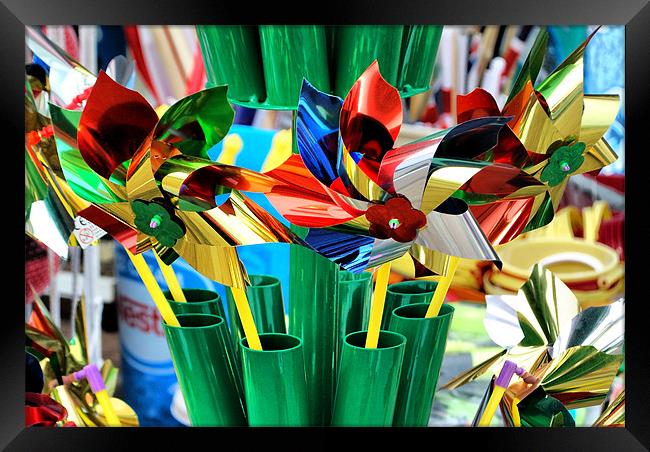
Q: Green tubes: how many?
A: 13